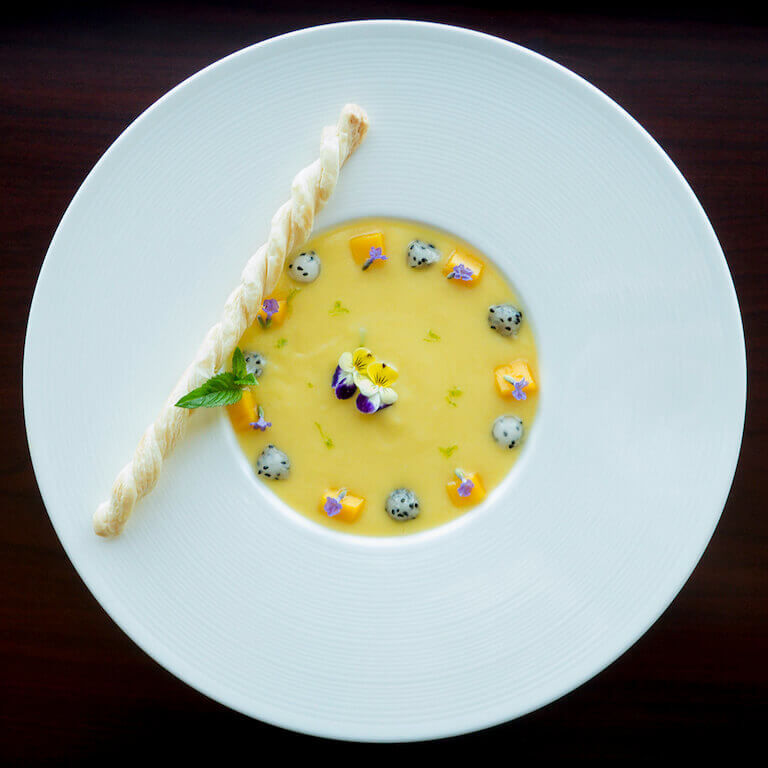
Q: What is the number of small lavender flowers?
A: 7